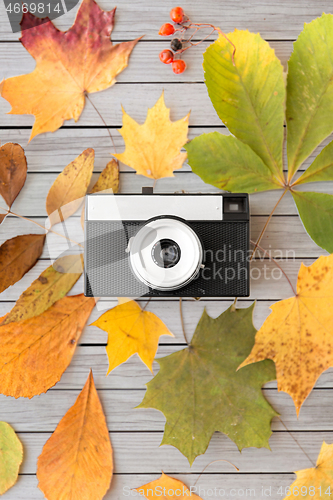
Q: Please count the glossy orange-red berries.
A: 4